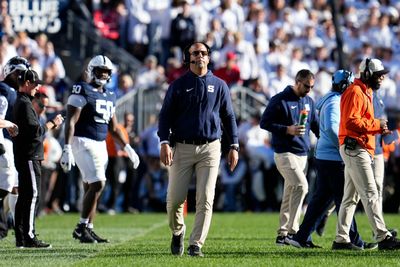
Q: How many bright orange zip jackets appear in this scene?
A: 1